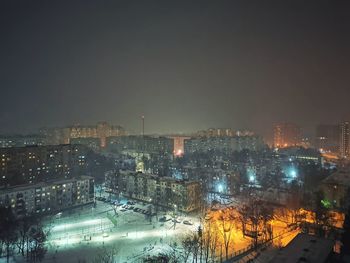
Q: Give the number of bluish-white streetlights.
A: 3